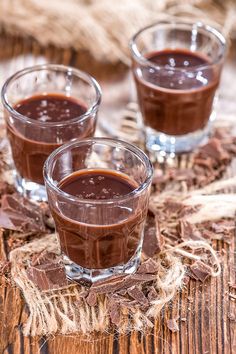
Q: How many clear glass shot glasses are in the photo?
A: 3